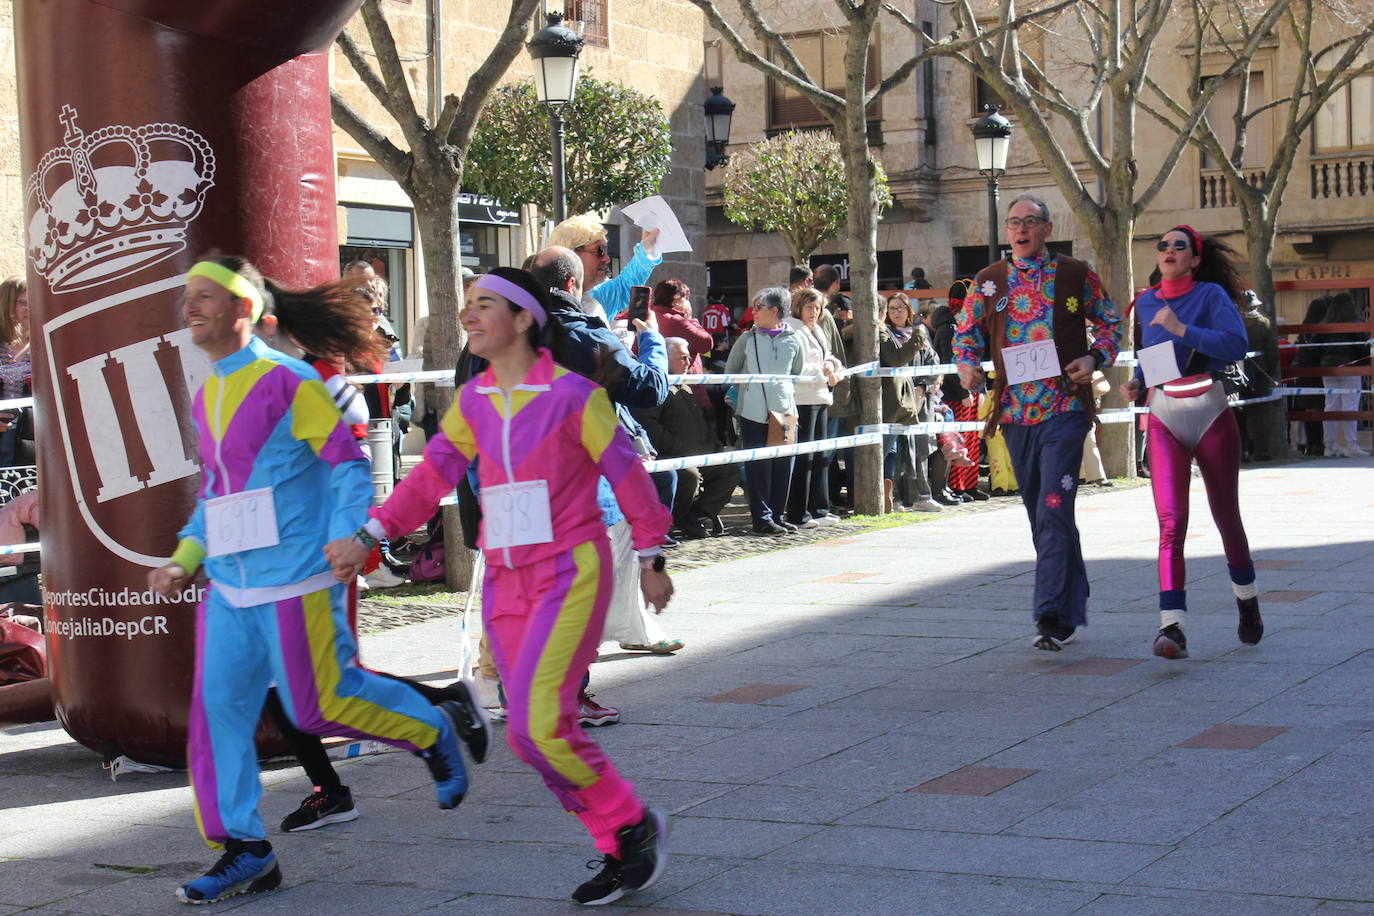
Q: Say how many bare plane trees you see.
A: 4